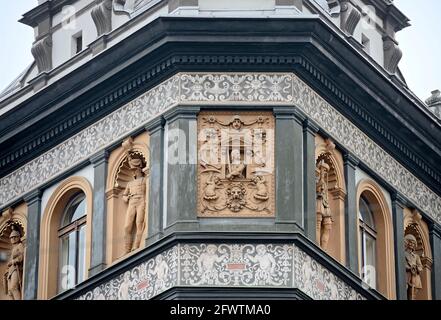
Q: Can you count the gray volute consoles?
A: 4